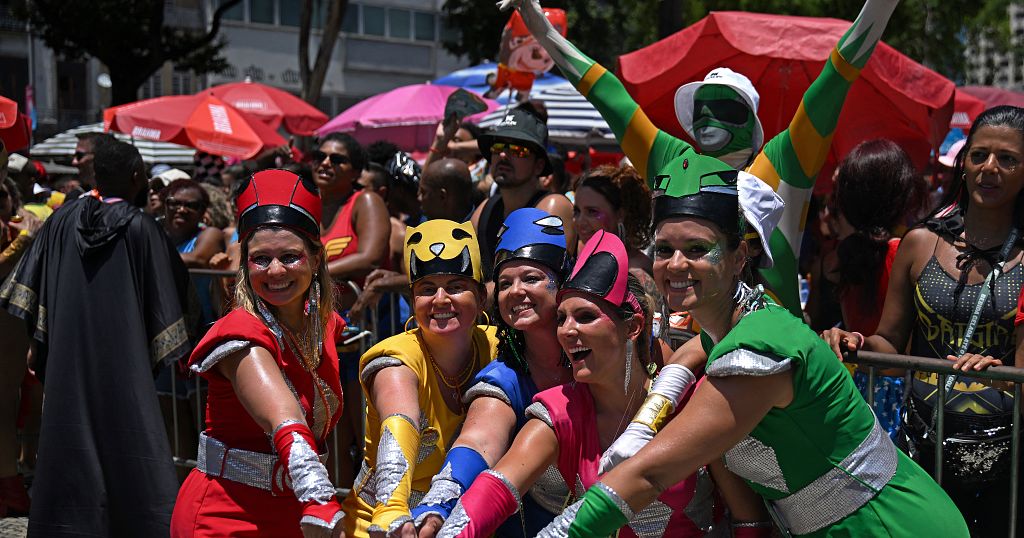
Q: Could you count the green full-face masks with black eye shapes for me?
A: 1